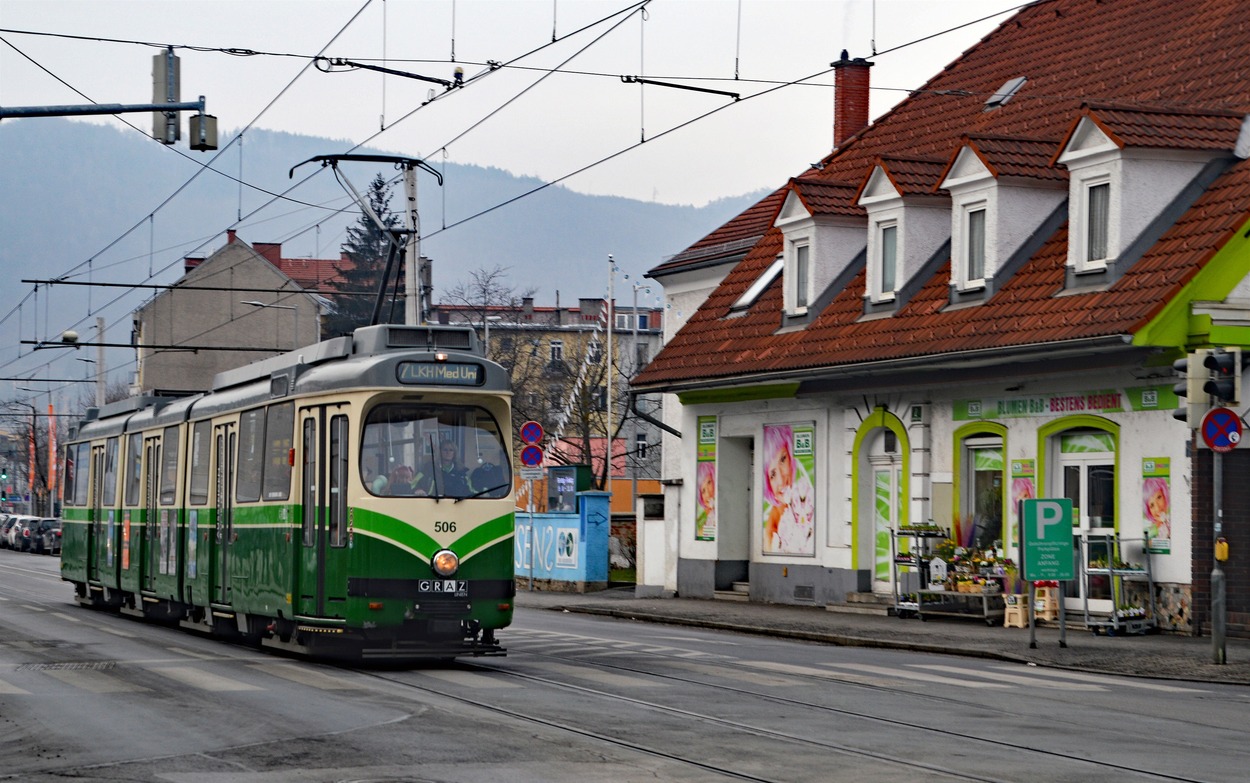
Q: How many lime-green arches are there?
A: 3